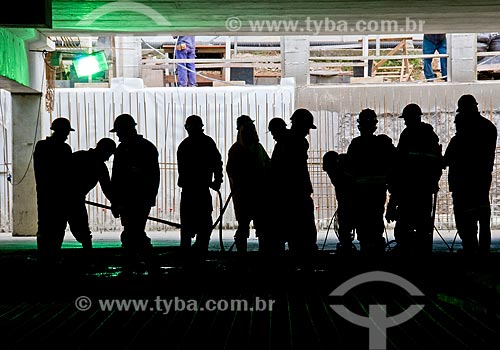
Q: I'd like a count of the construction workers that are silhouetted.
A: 11